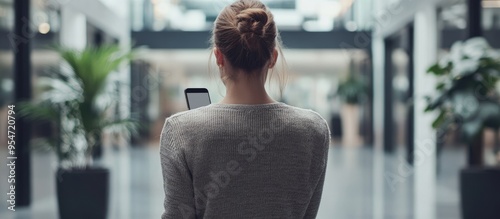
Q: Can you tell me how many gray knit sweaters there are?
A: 1